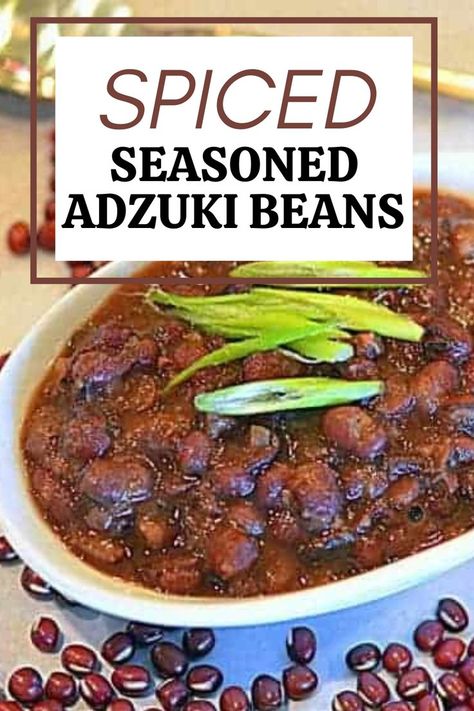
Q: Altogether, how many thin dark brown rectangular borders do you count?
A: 1